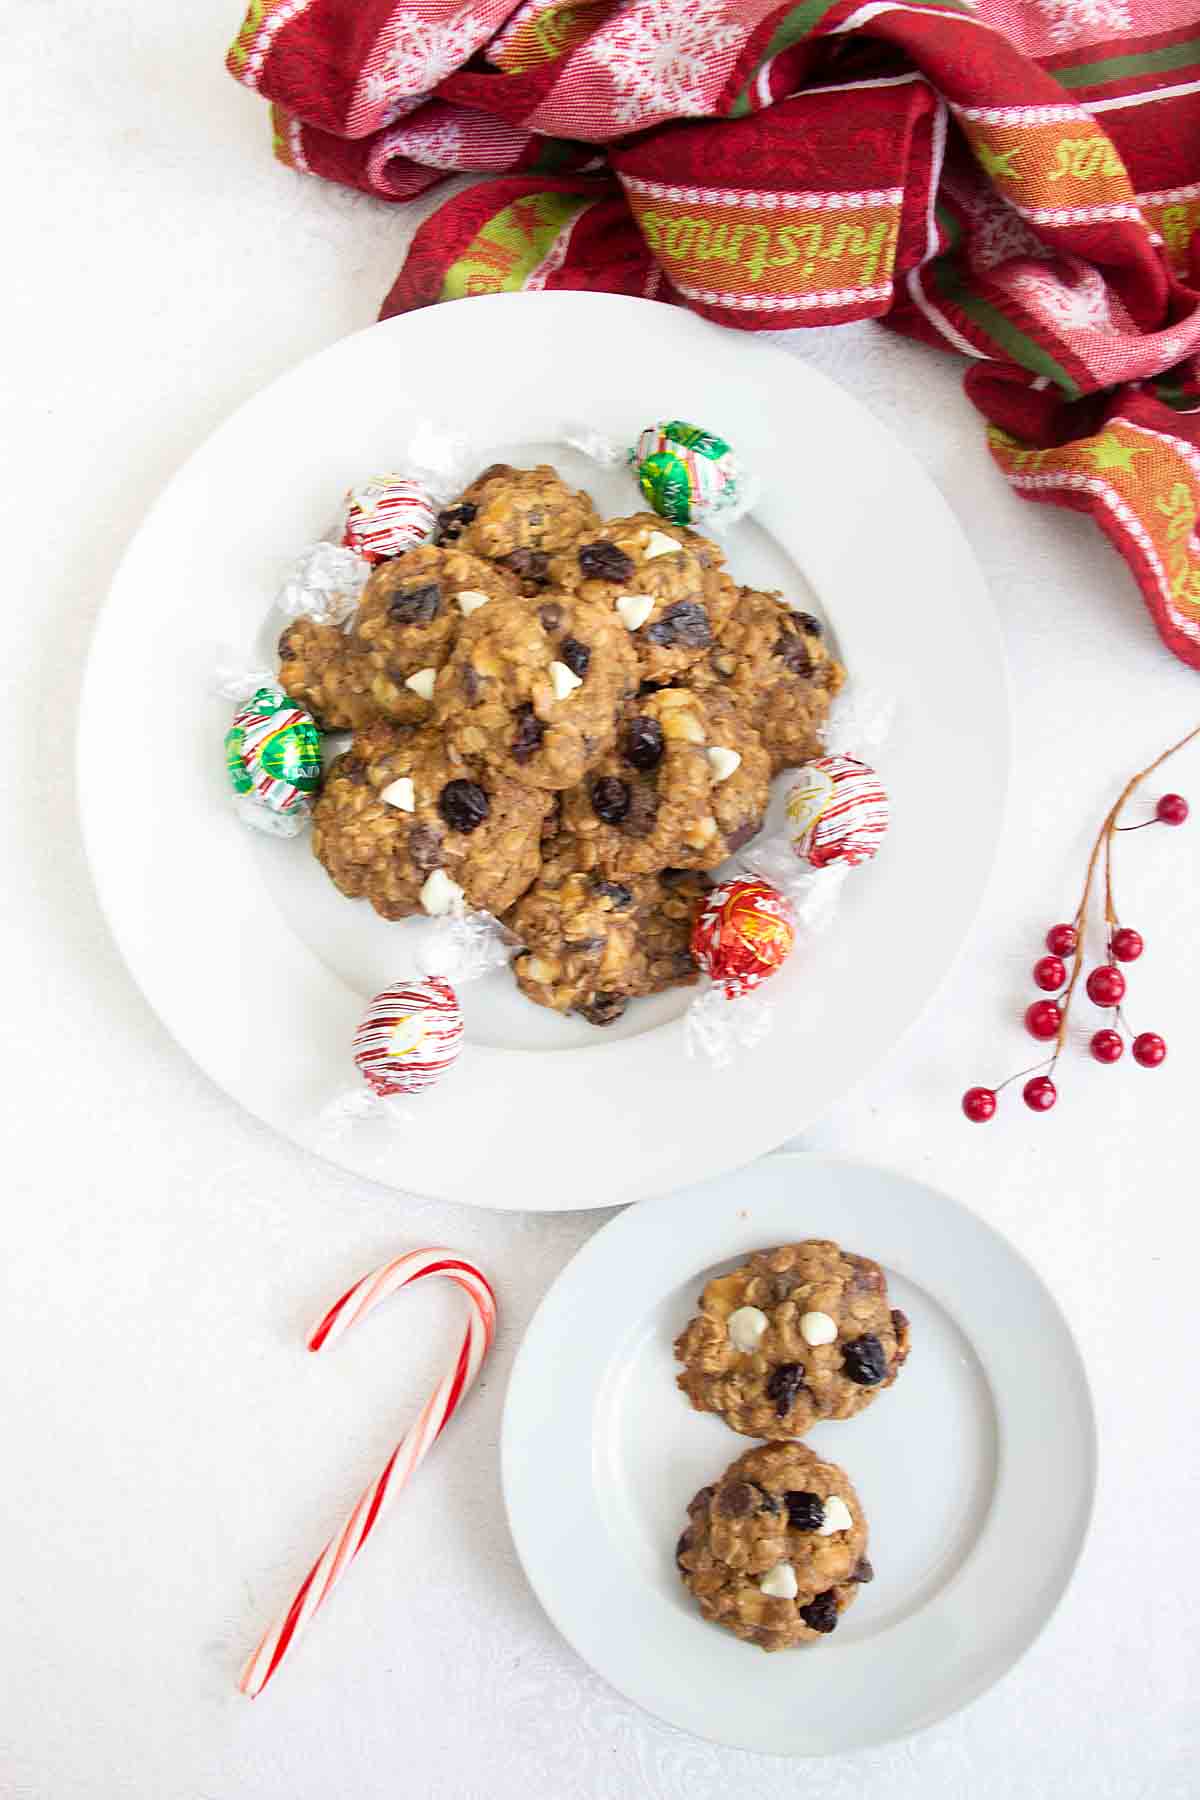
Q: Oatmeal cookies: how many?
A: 11